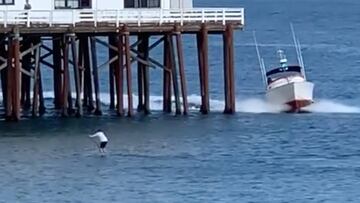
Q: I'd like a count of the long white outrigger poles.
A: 2